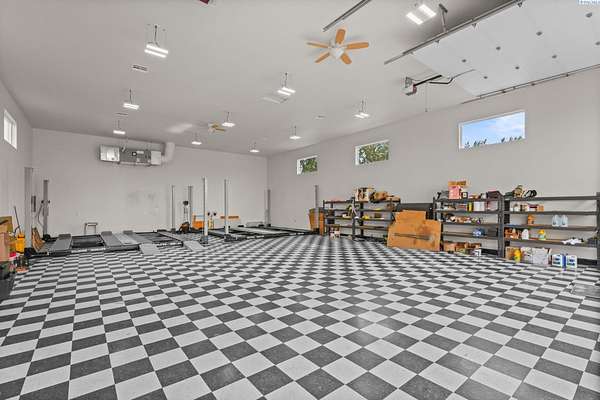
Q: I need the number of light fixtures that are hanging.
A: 10